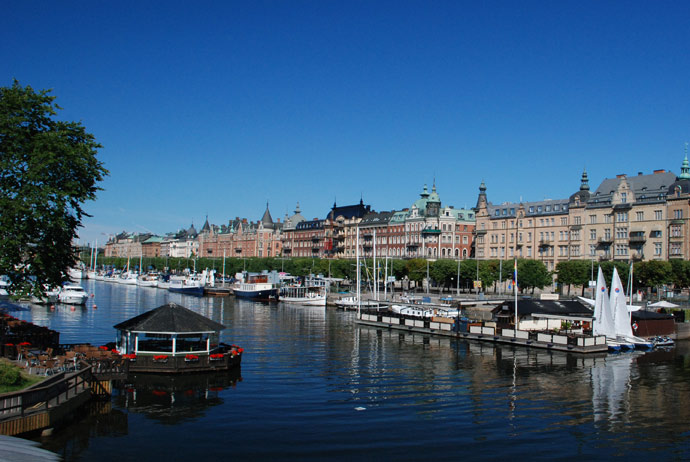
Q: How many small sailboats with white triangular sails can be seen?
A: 2